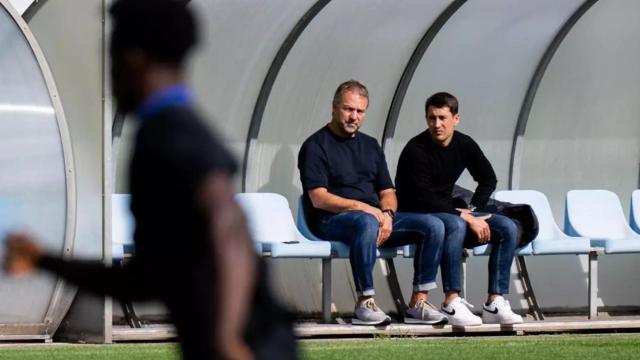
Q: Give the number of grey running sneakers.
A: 2